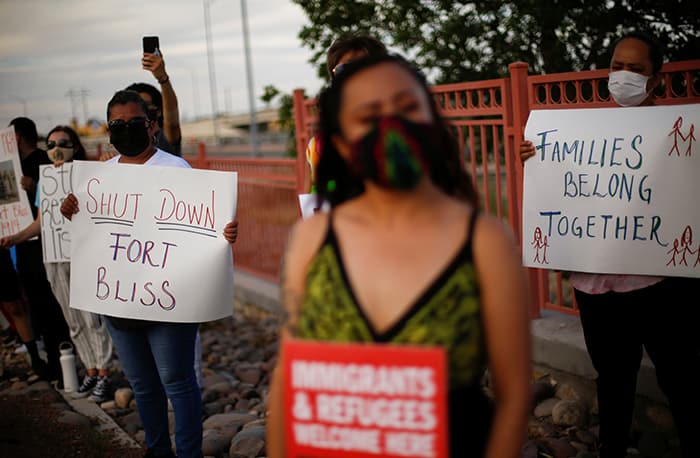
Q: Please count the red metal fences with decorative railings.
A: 1